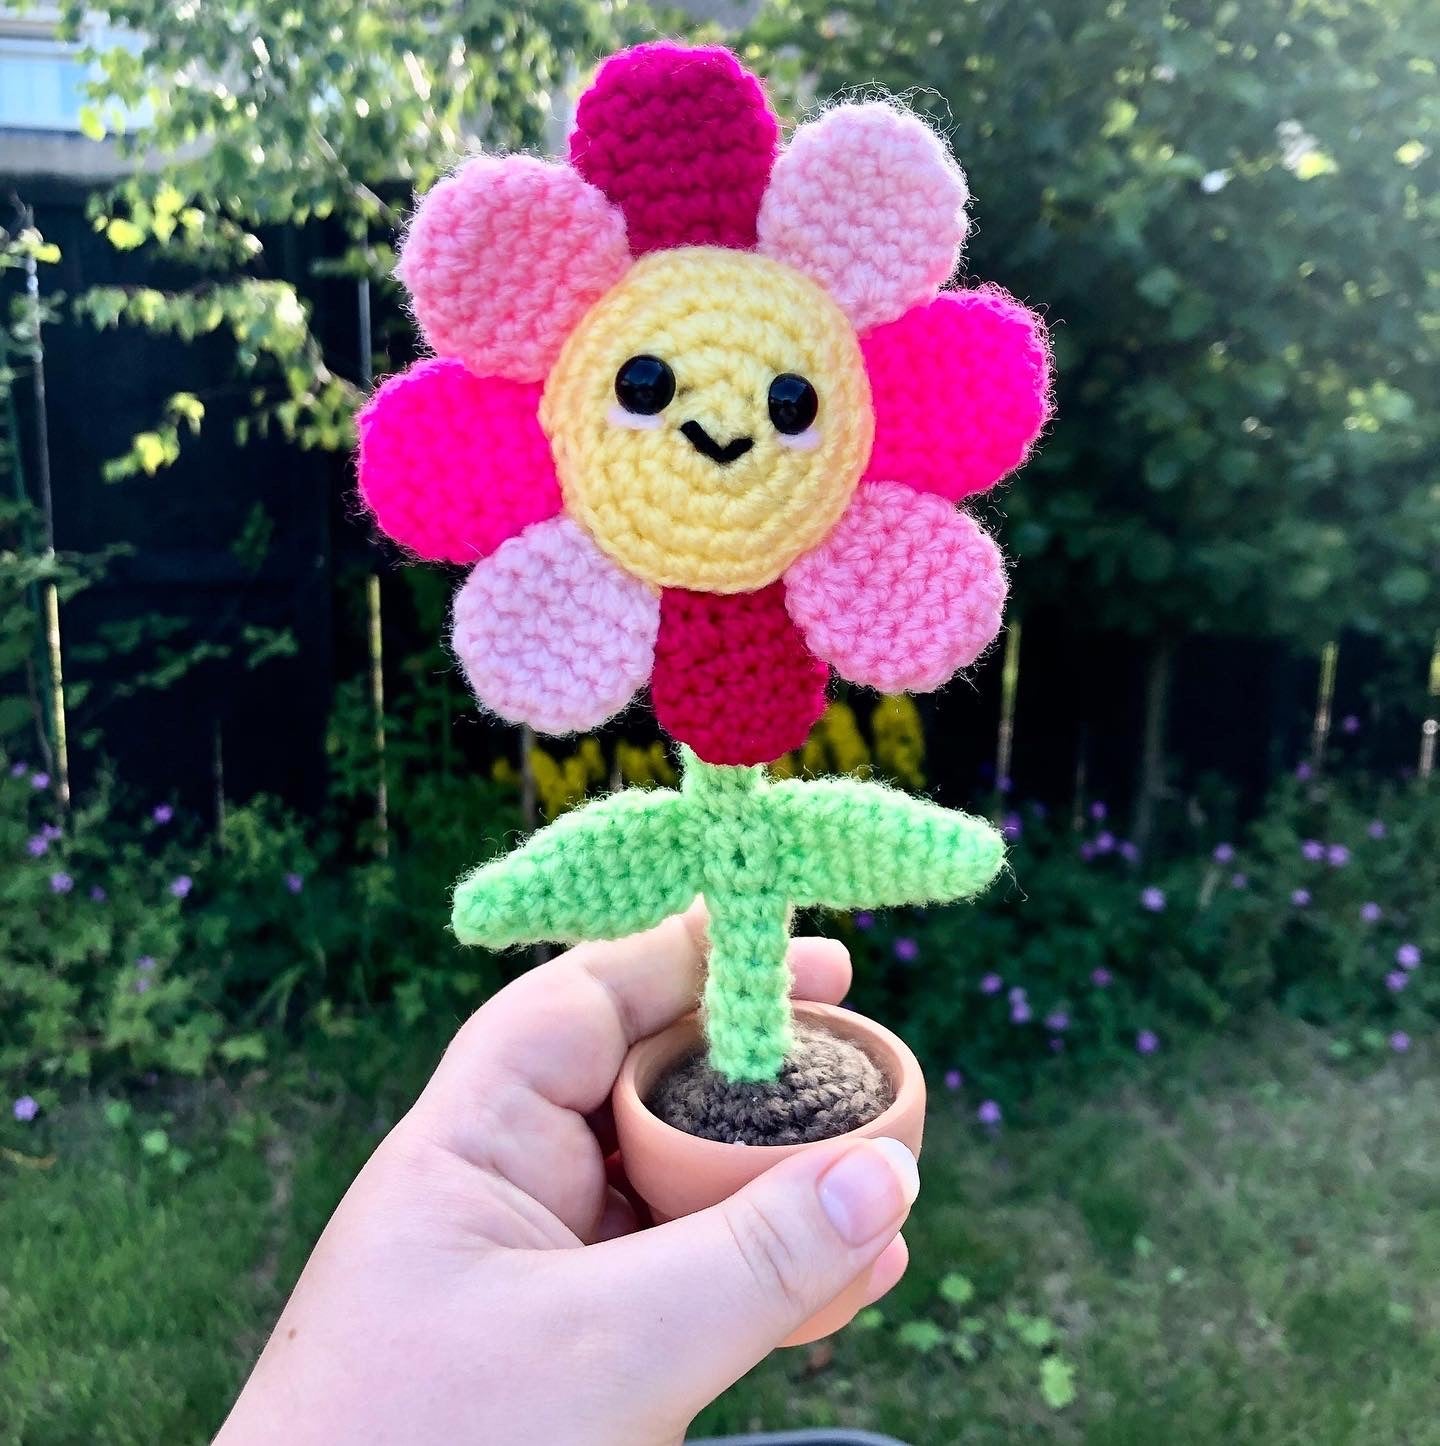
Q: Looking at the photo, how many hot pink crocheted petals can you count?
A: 2